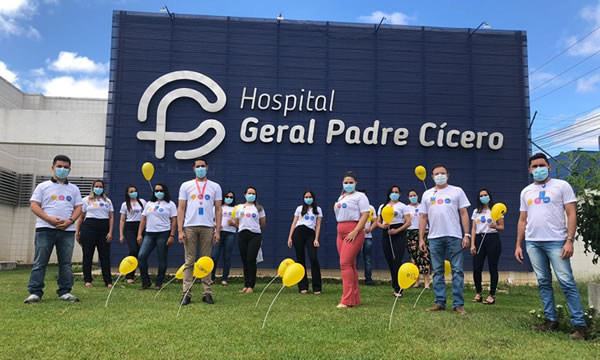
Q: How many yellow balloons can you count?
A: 13